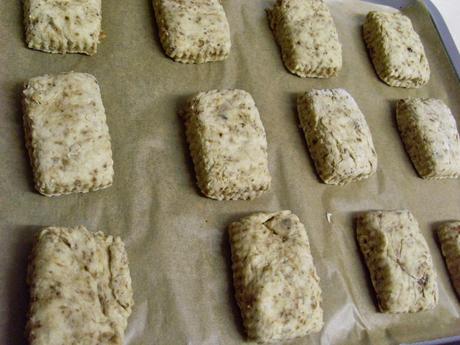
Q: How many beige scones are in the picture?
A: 12